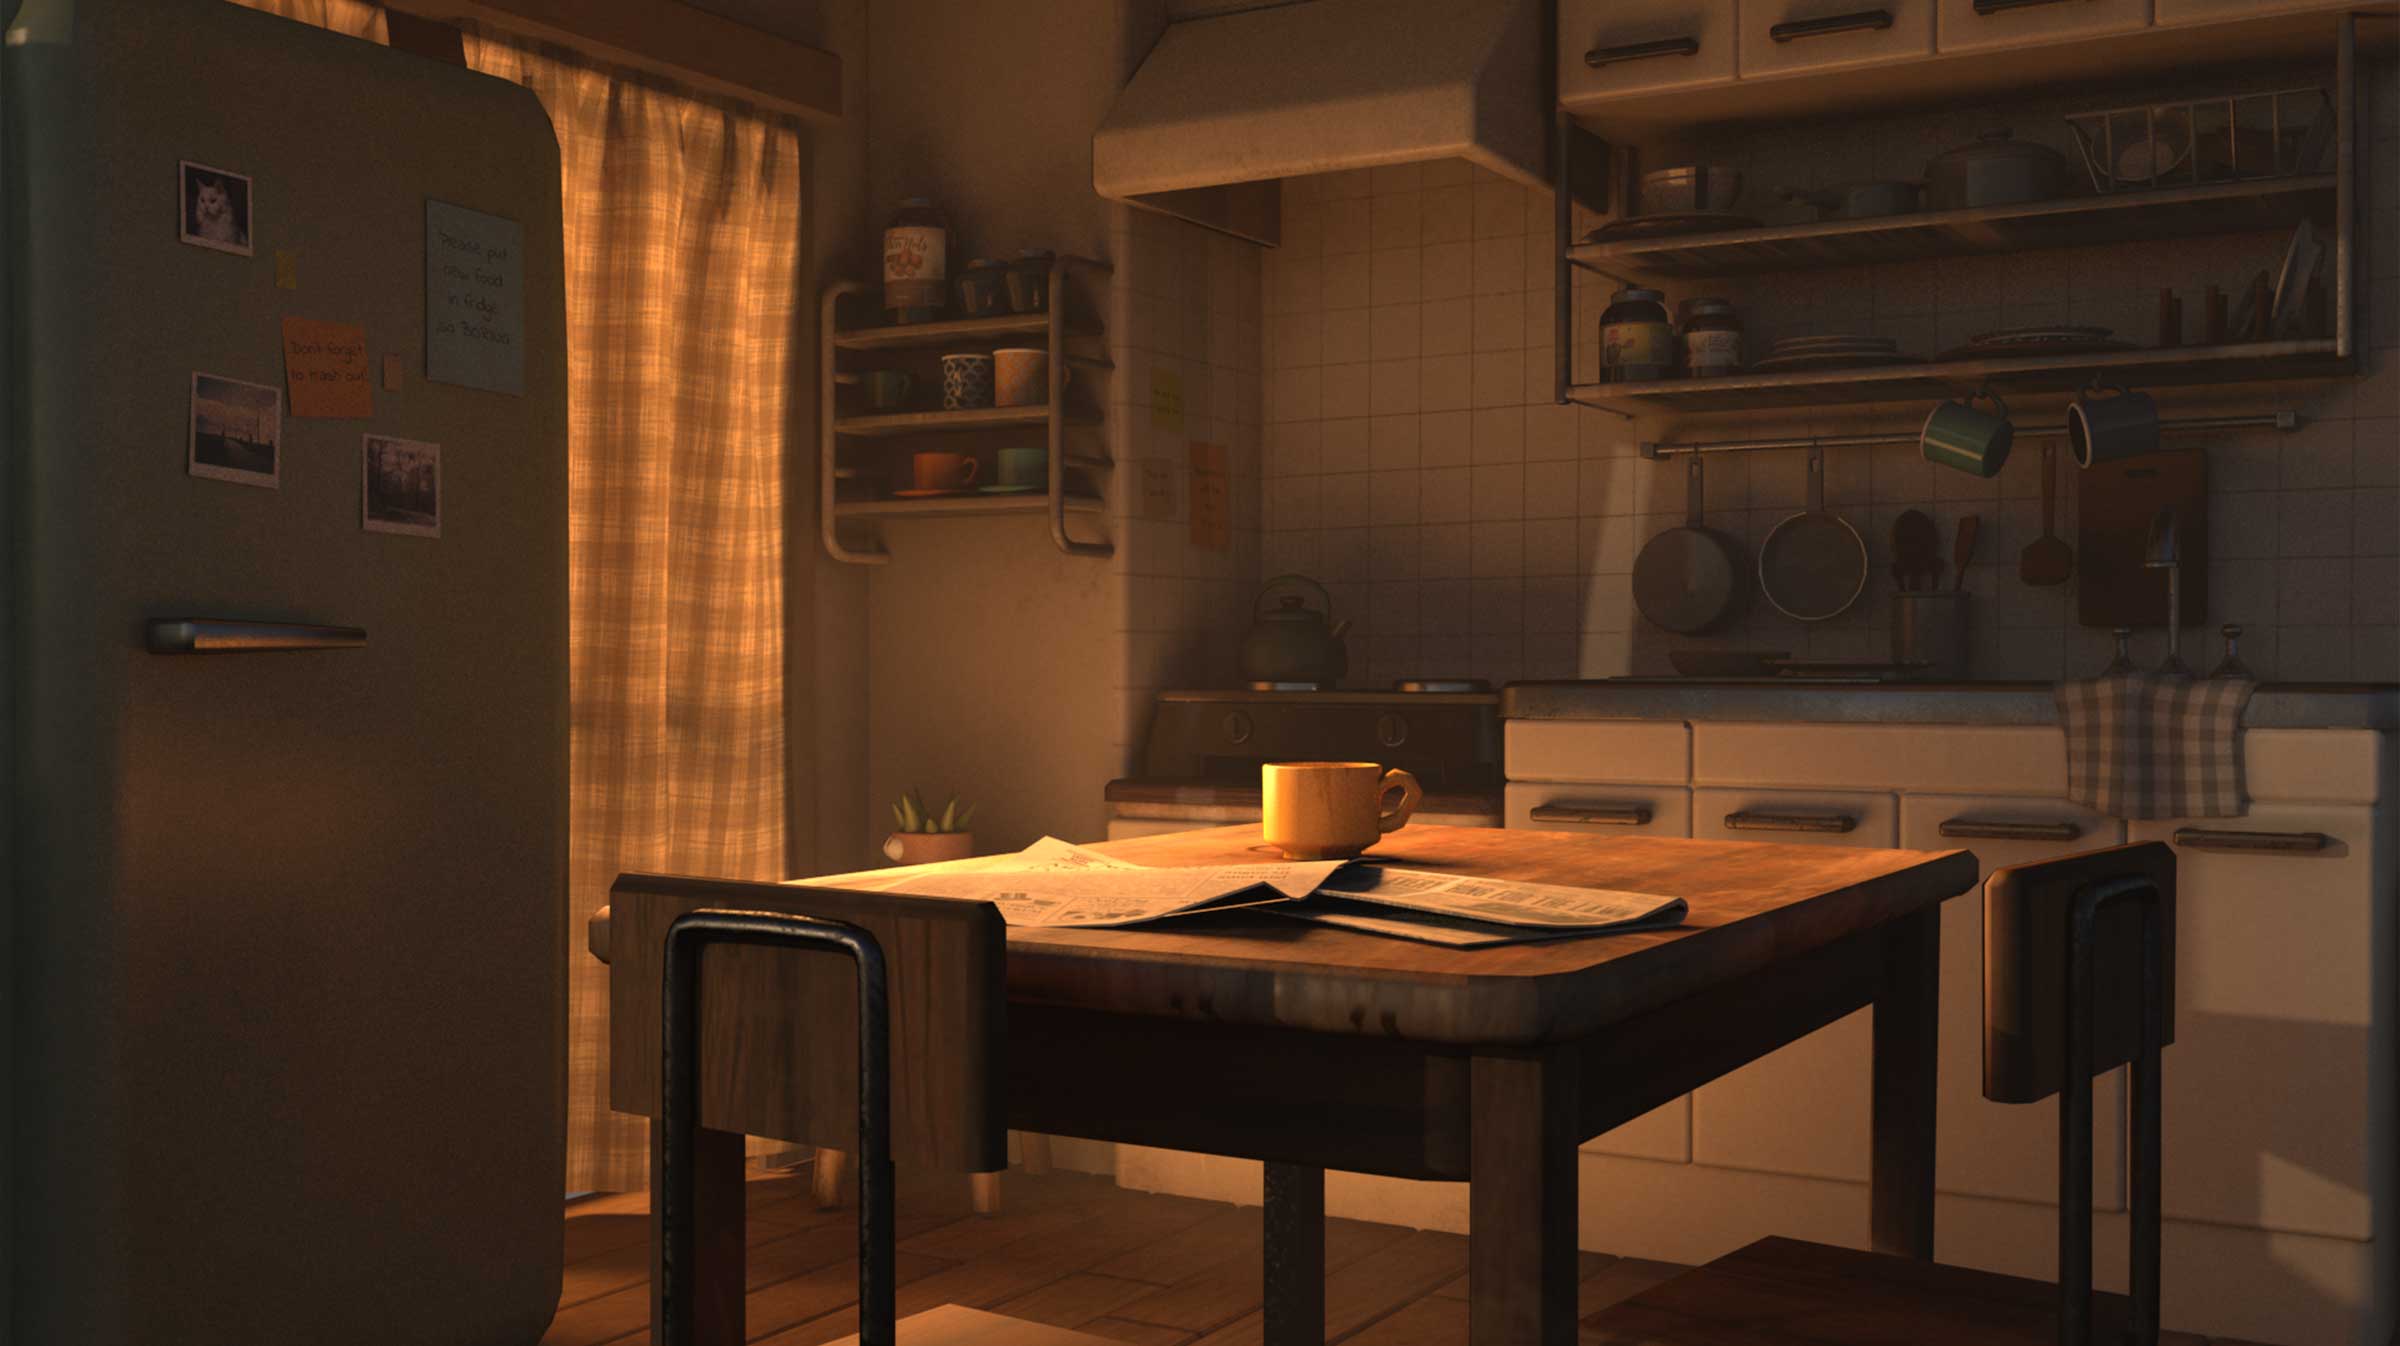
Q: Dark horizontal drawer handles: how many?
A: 7